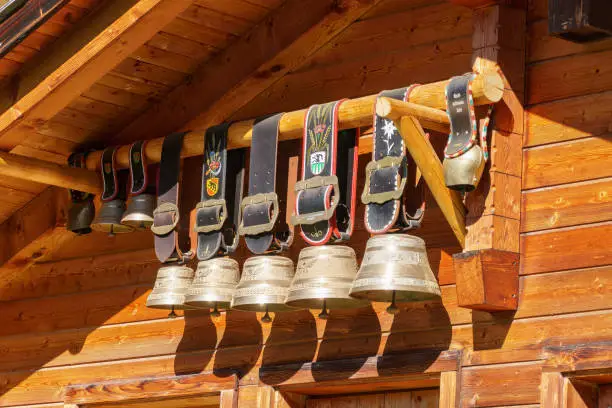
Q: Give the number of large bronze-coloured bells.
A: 5